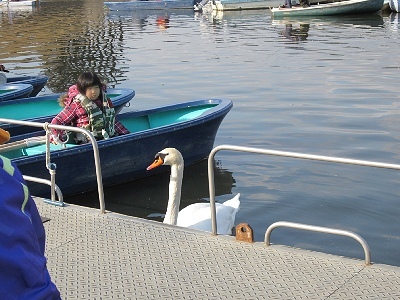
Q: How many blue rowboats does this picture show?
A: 4